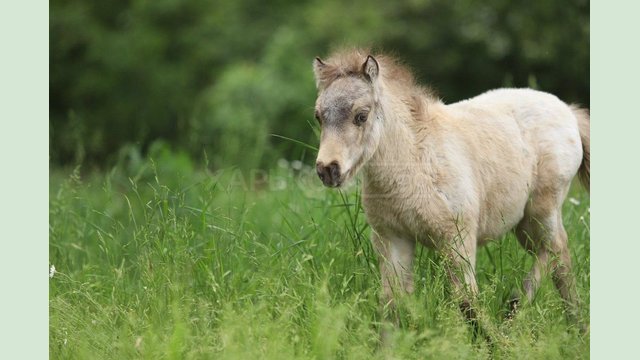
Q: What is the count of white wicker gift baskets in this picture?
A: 0